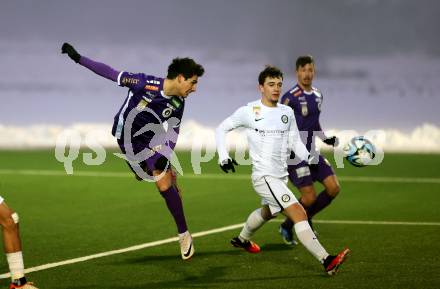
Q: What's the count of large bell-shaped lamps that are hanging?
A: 0